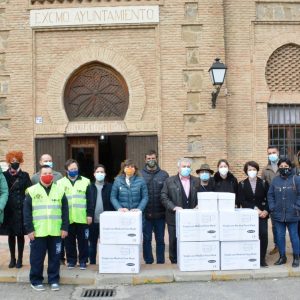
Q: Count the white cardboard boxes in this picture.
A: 8